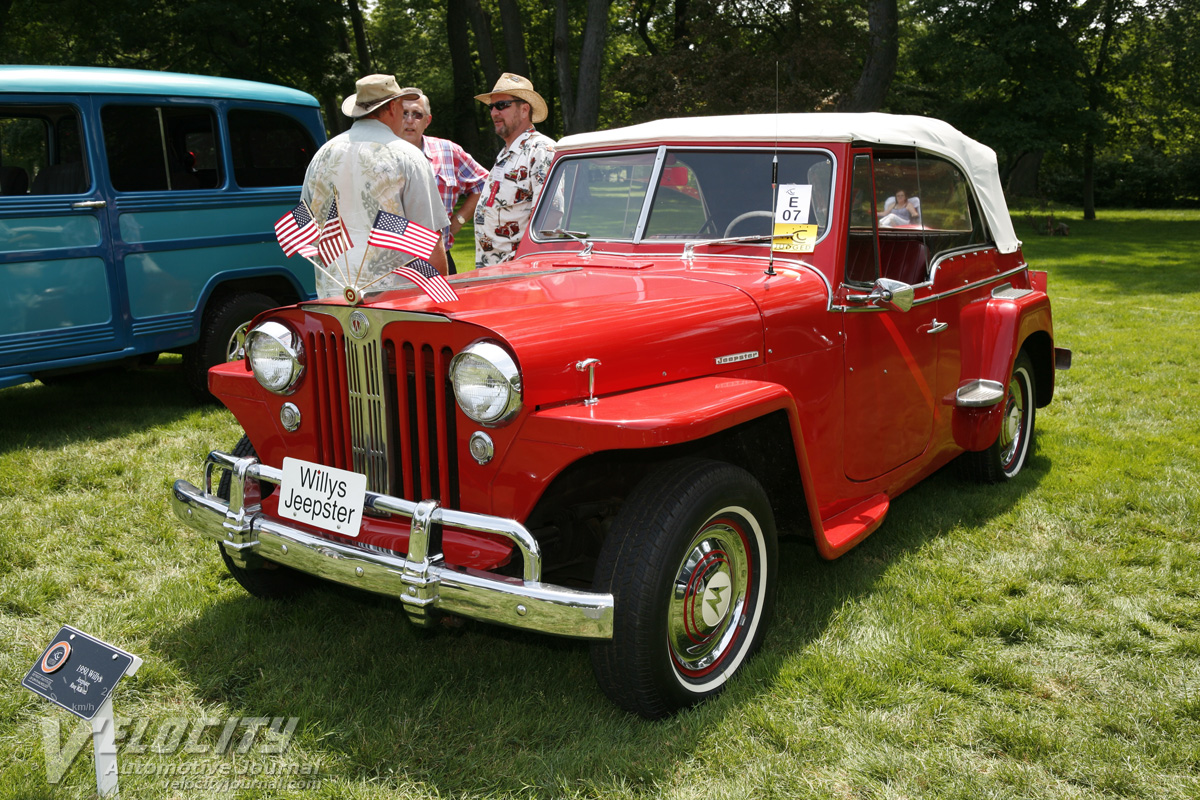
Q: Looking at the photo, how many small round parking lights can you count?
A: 2